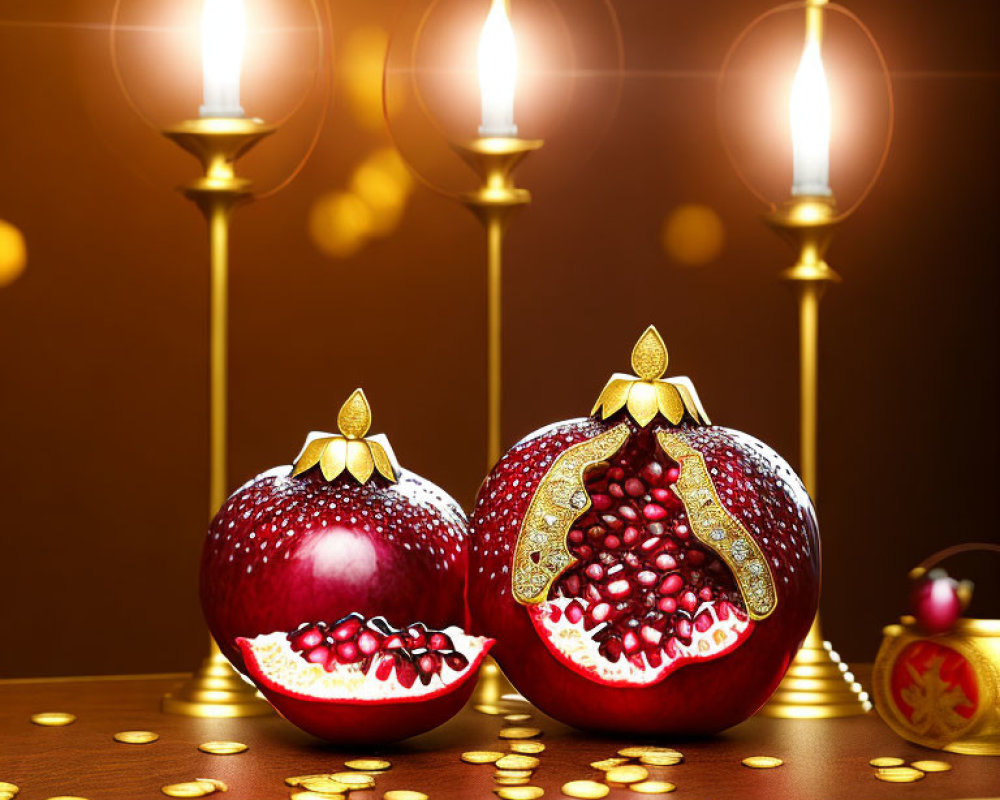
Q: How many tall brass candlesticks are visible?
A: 3